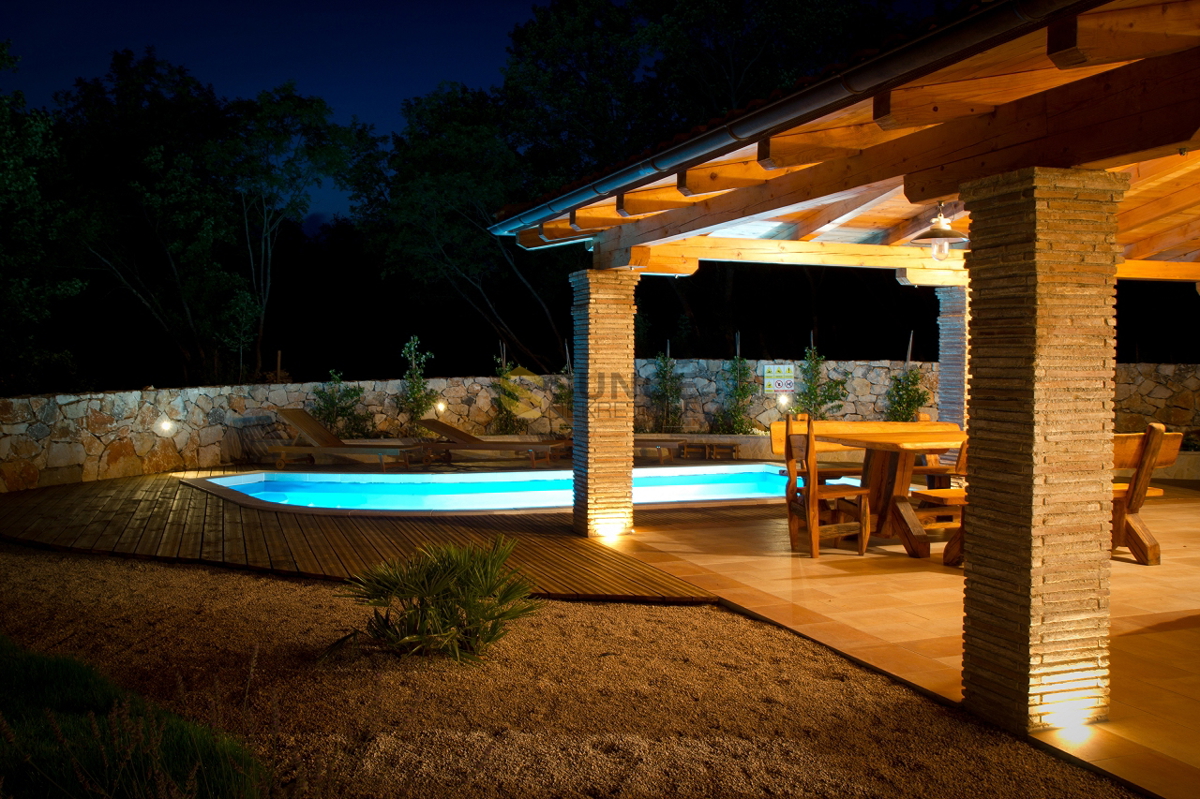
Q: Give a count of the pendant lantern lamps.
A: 1